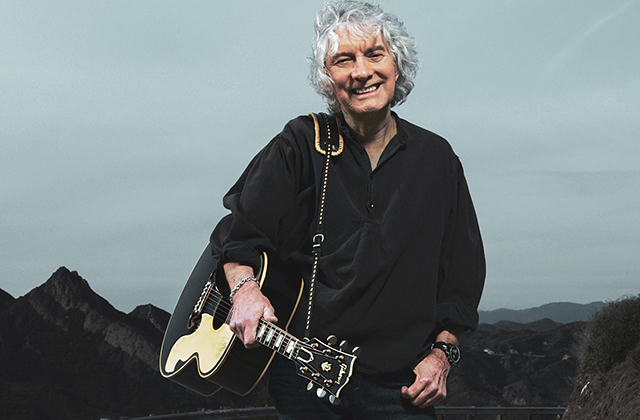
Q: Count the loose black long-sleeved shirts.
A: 1